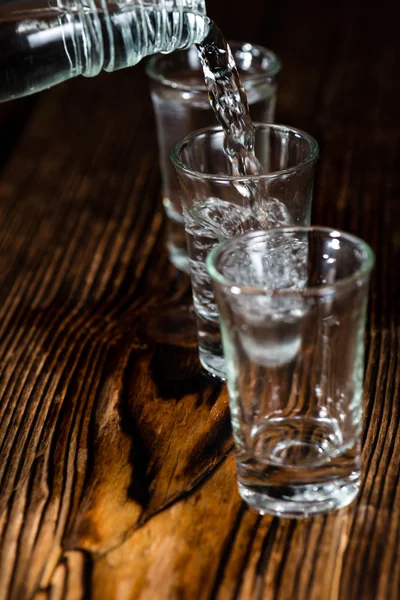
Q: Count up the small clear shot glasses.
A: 3